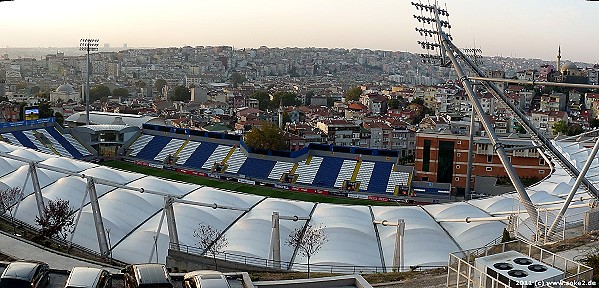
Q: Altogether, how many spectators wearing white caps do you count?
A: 0